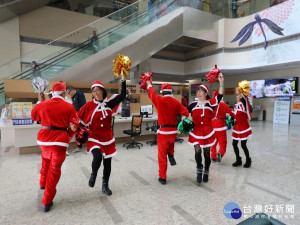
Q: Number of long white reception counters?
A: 1